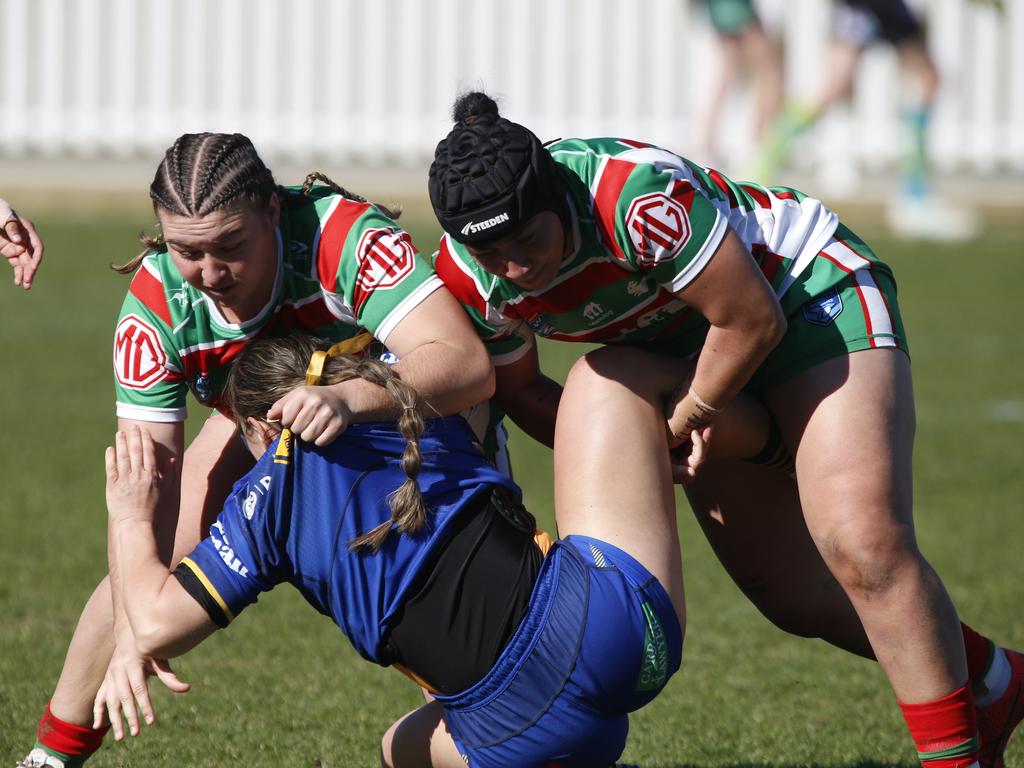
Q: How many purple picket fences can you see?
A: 0